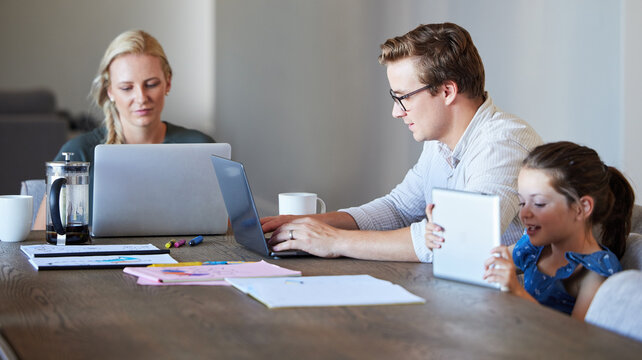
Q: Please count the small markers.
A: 3